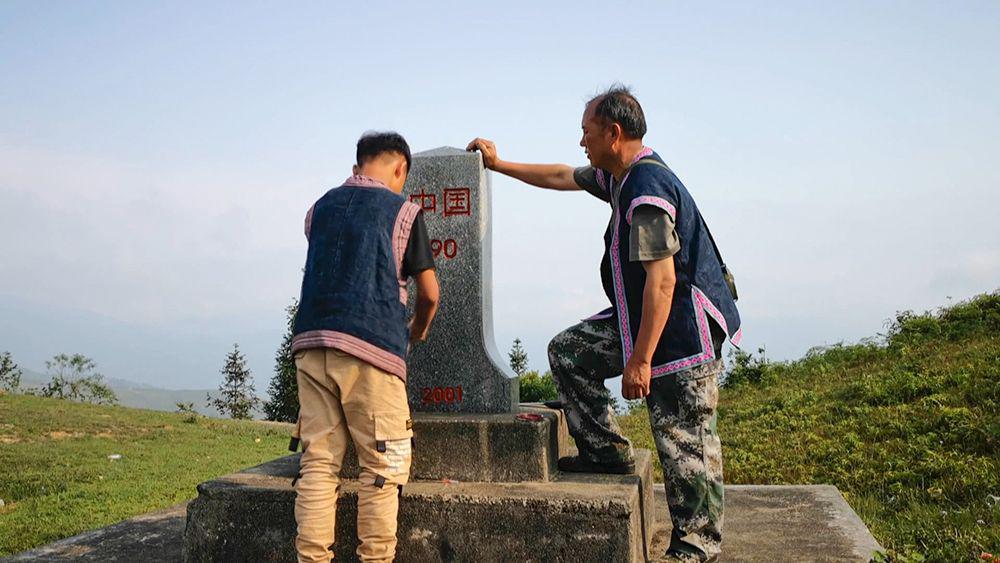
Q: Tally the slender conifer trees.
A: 3